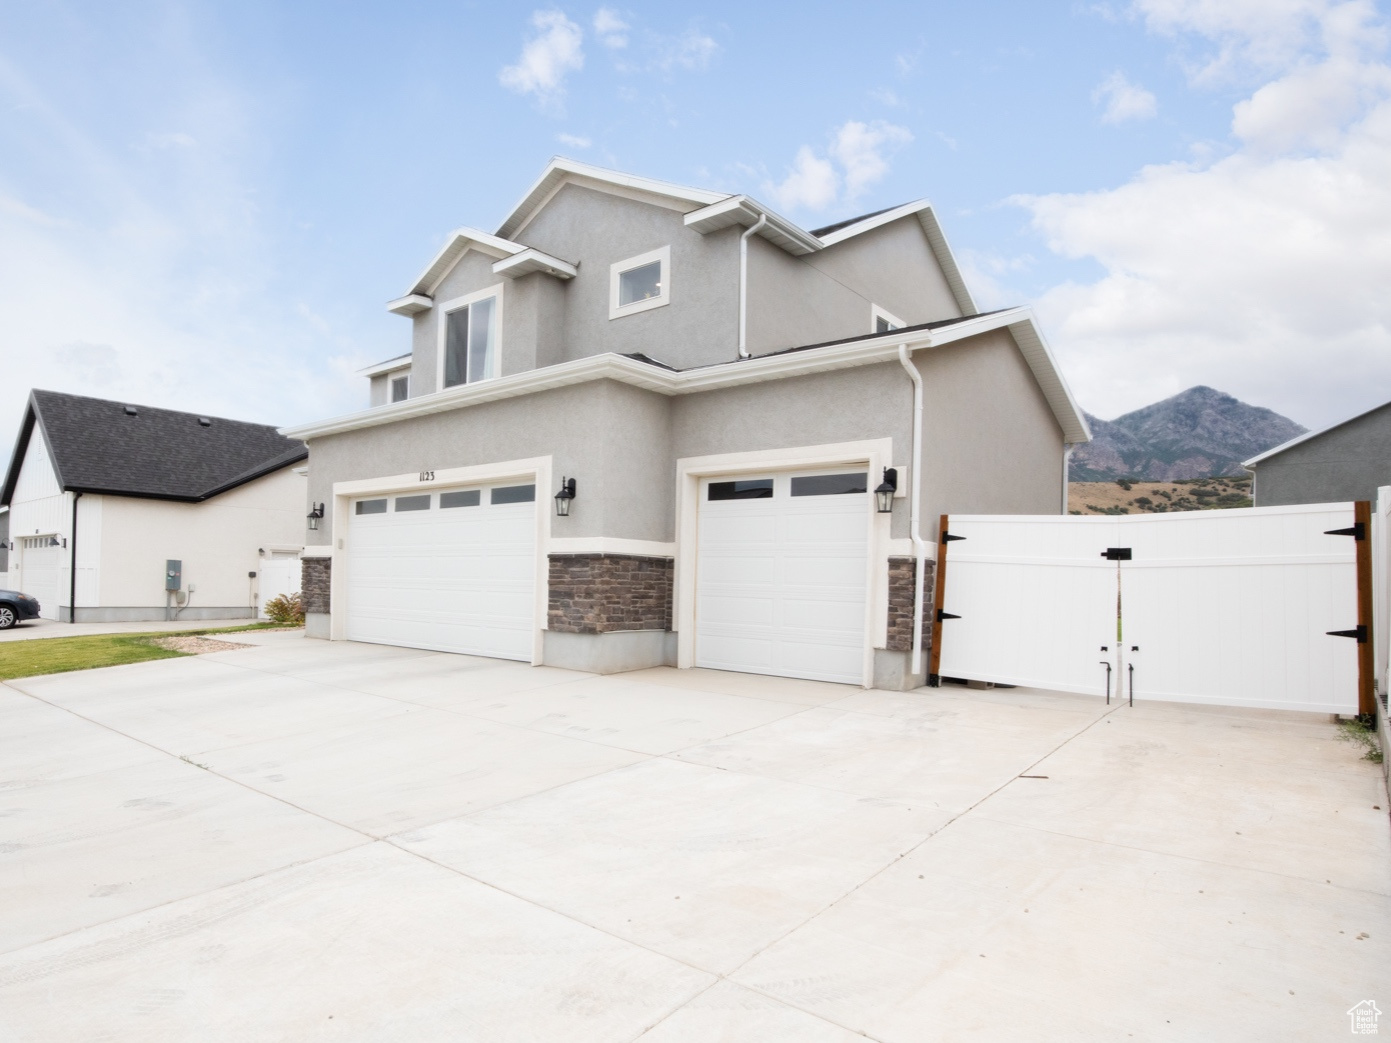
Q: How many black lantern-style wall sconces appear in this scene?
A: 3